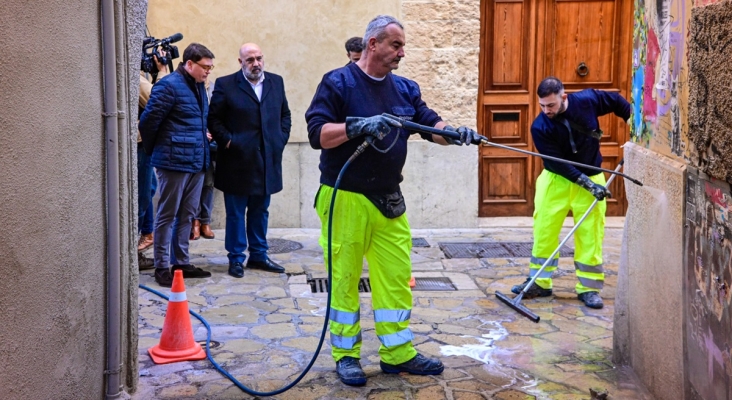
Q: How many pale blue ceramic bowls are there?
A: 0